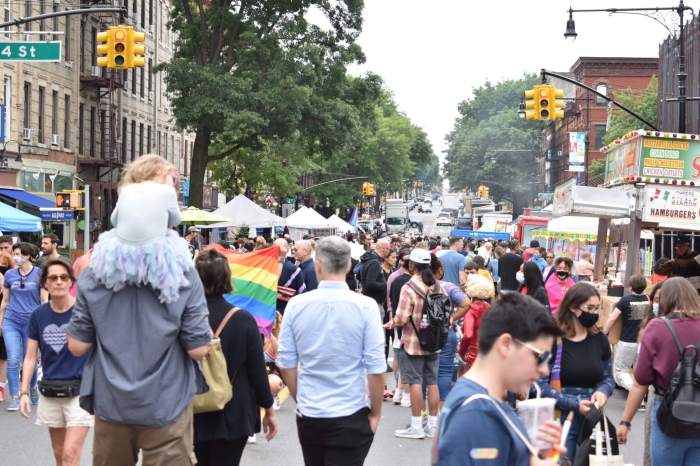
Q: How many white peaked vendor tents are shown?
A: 3